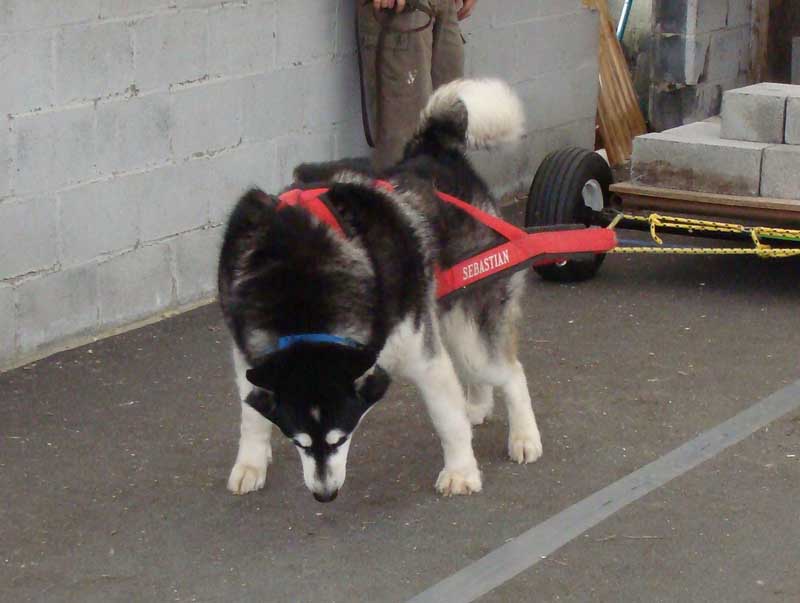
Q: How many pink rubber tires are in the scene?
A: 0